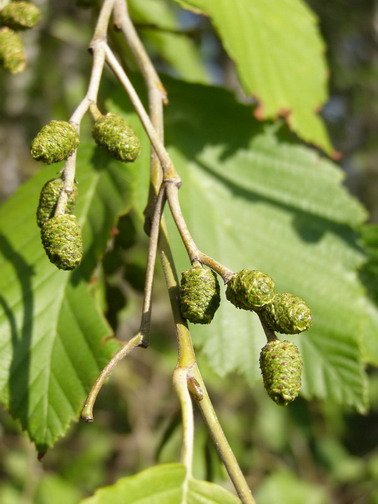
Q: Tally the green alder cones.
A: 10